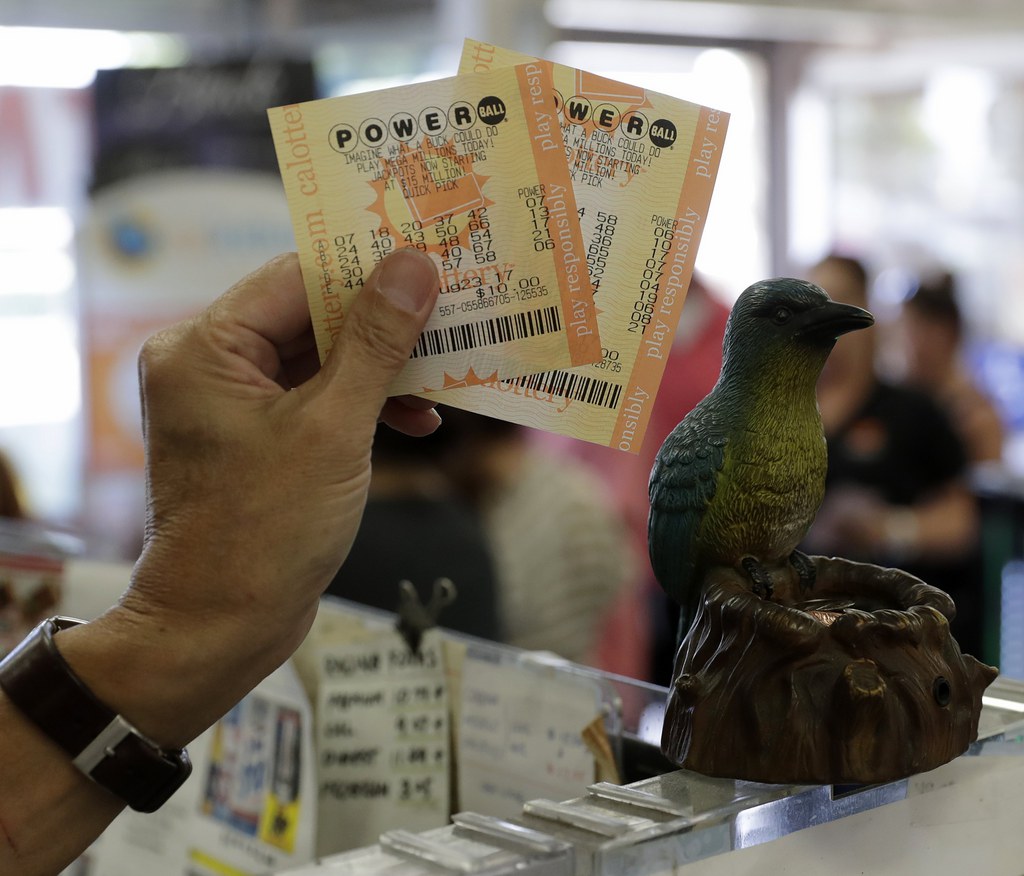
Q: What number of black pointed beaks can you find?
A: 1